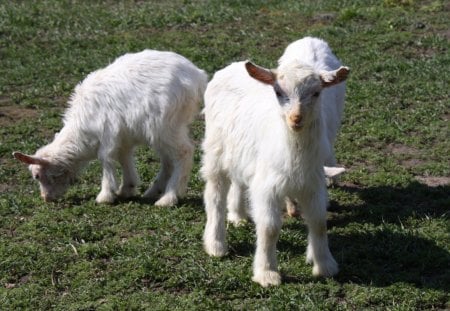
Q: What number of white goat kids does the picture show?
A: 3